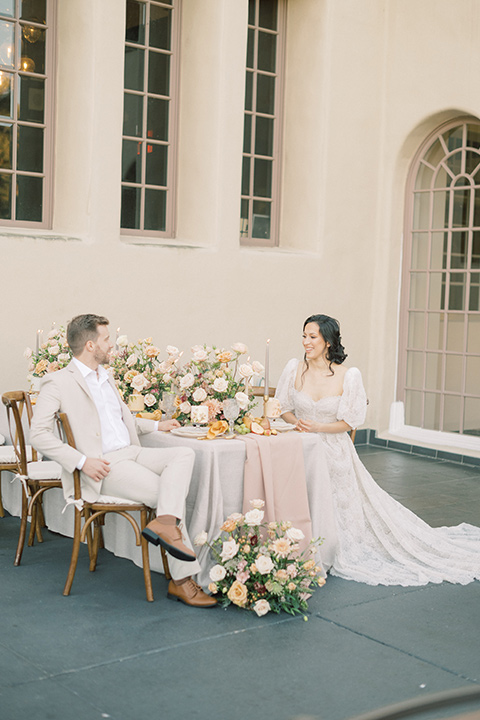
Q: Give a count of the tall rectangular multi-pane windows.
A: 3